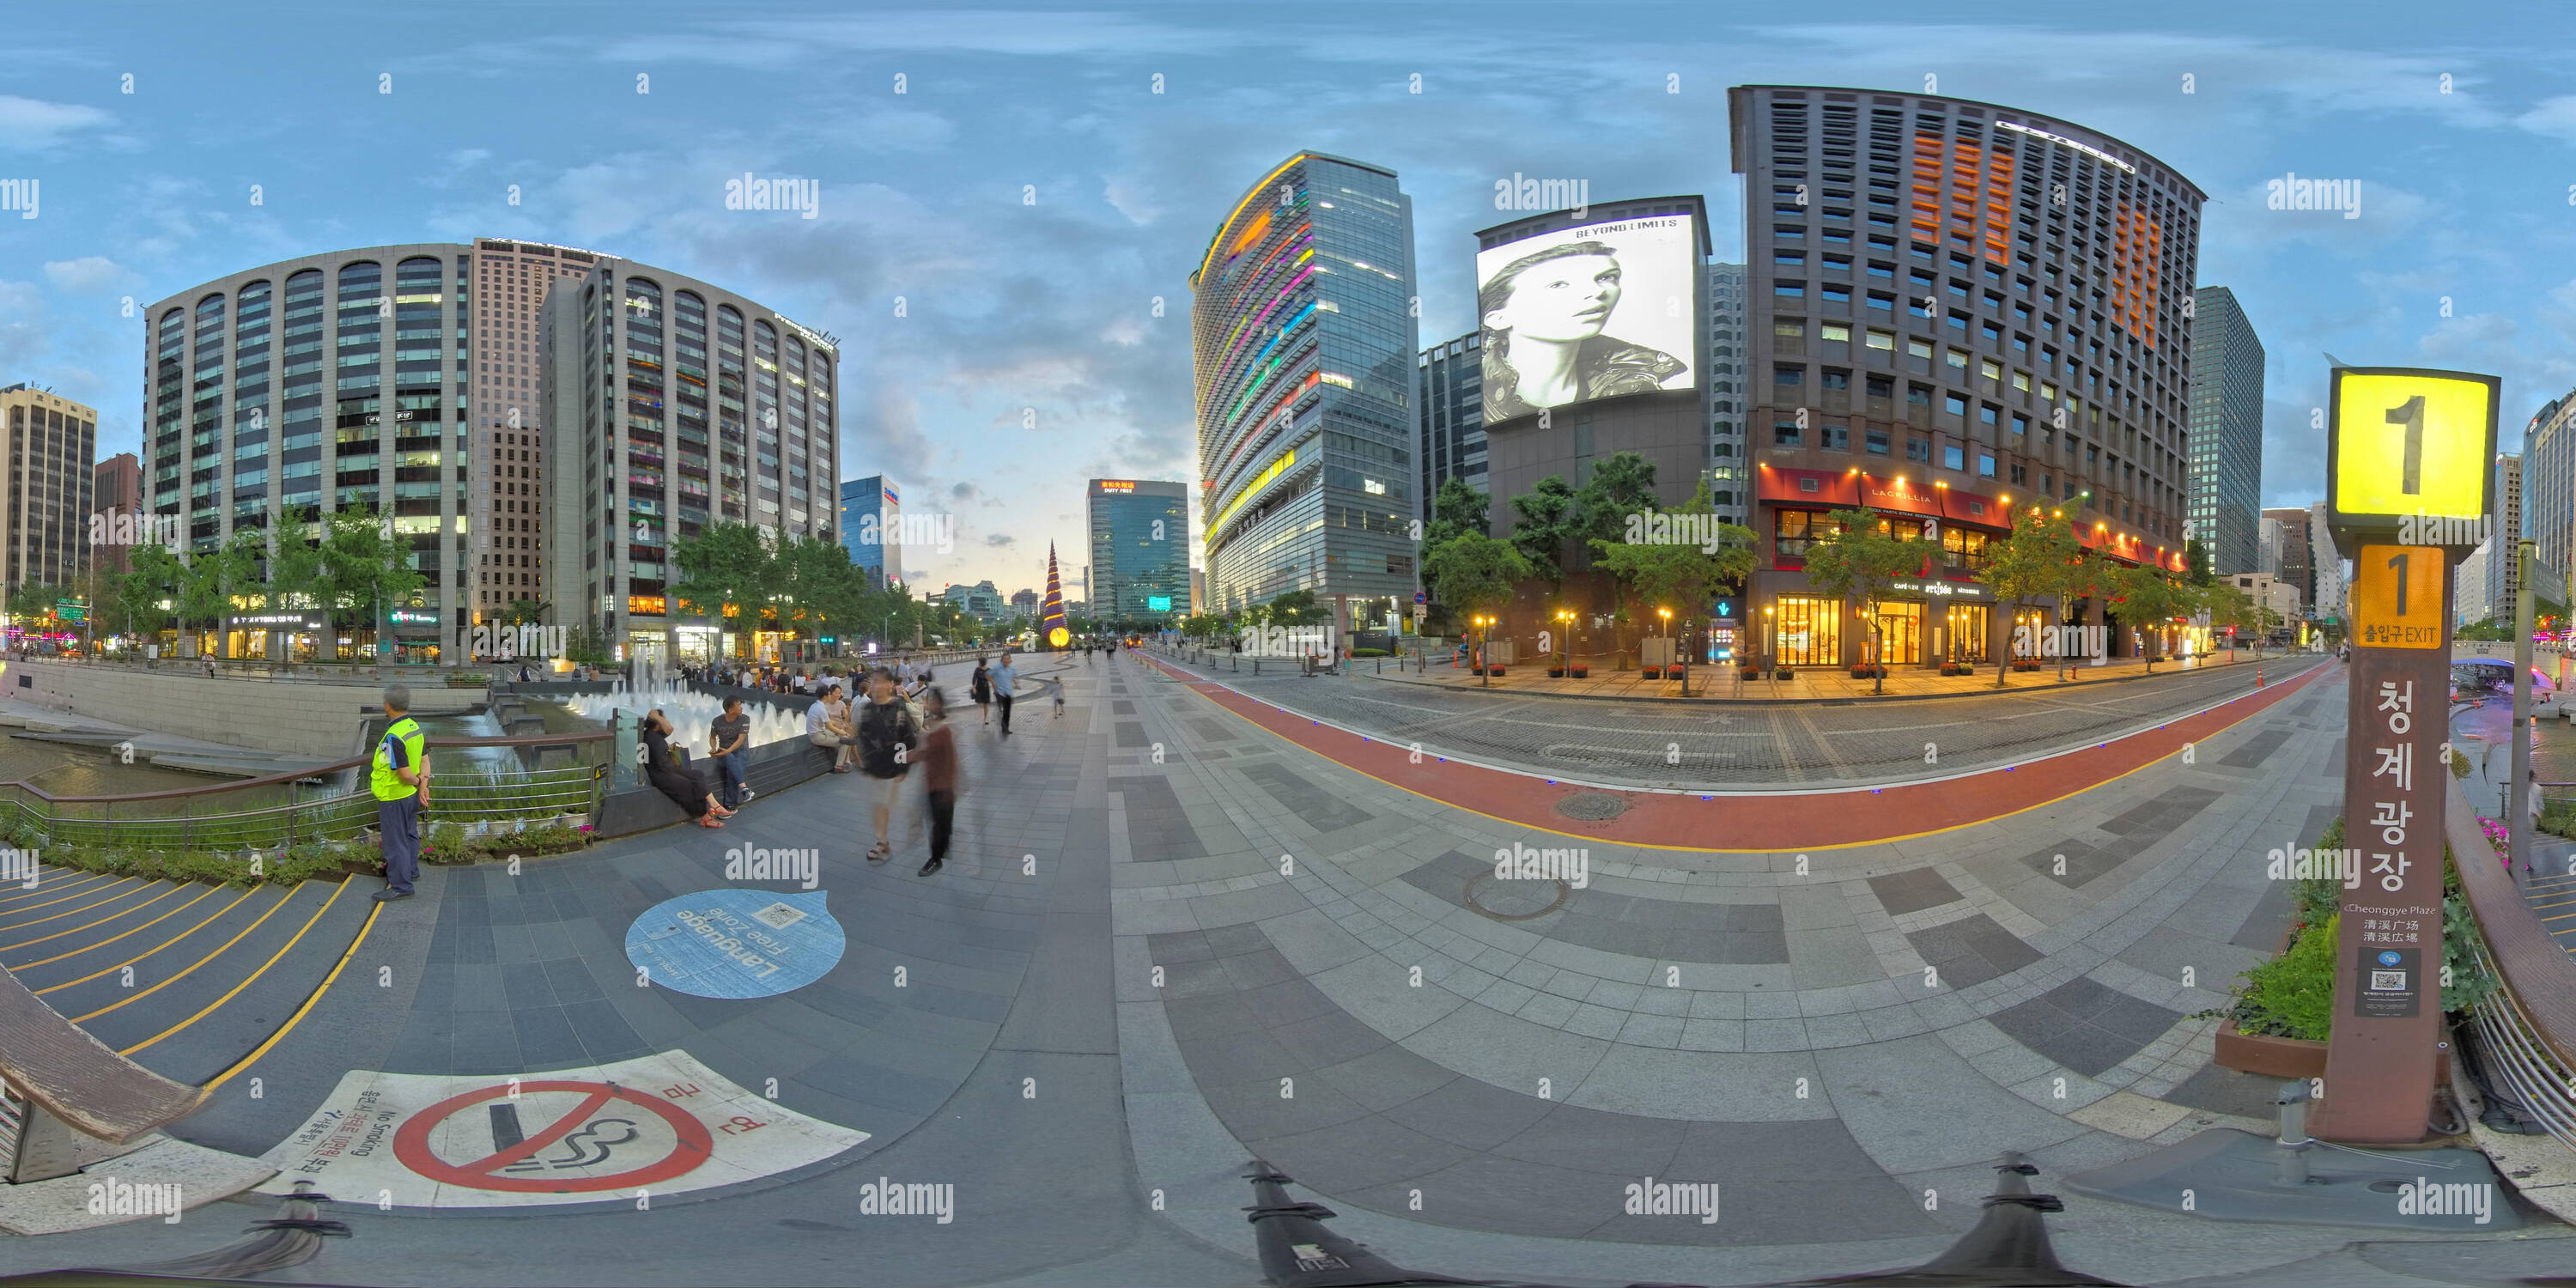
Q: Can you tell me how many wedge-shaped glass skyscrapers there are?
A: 1